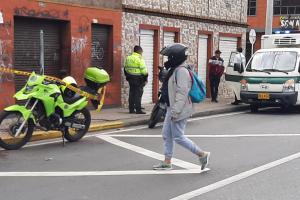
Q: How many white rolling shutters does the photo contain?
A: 4